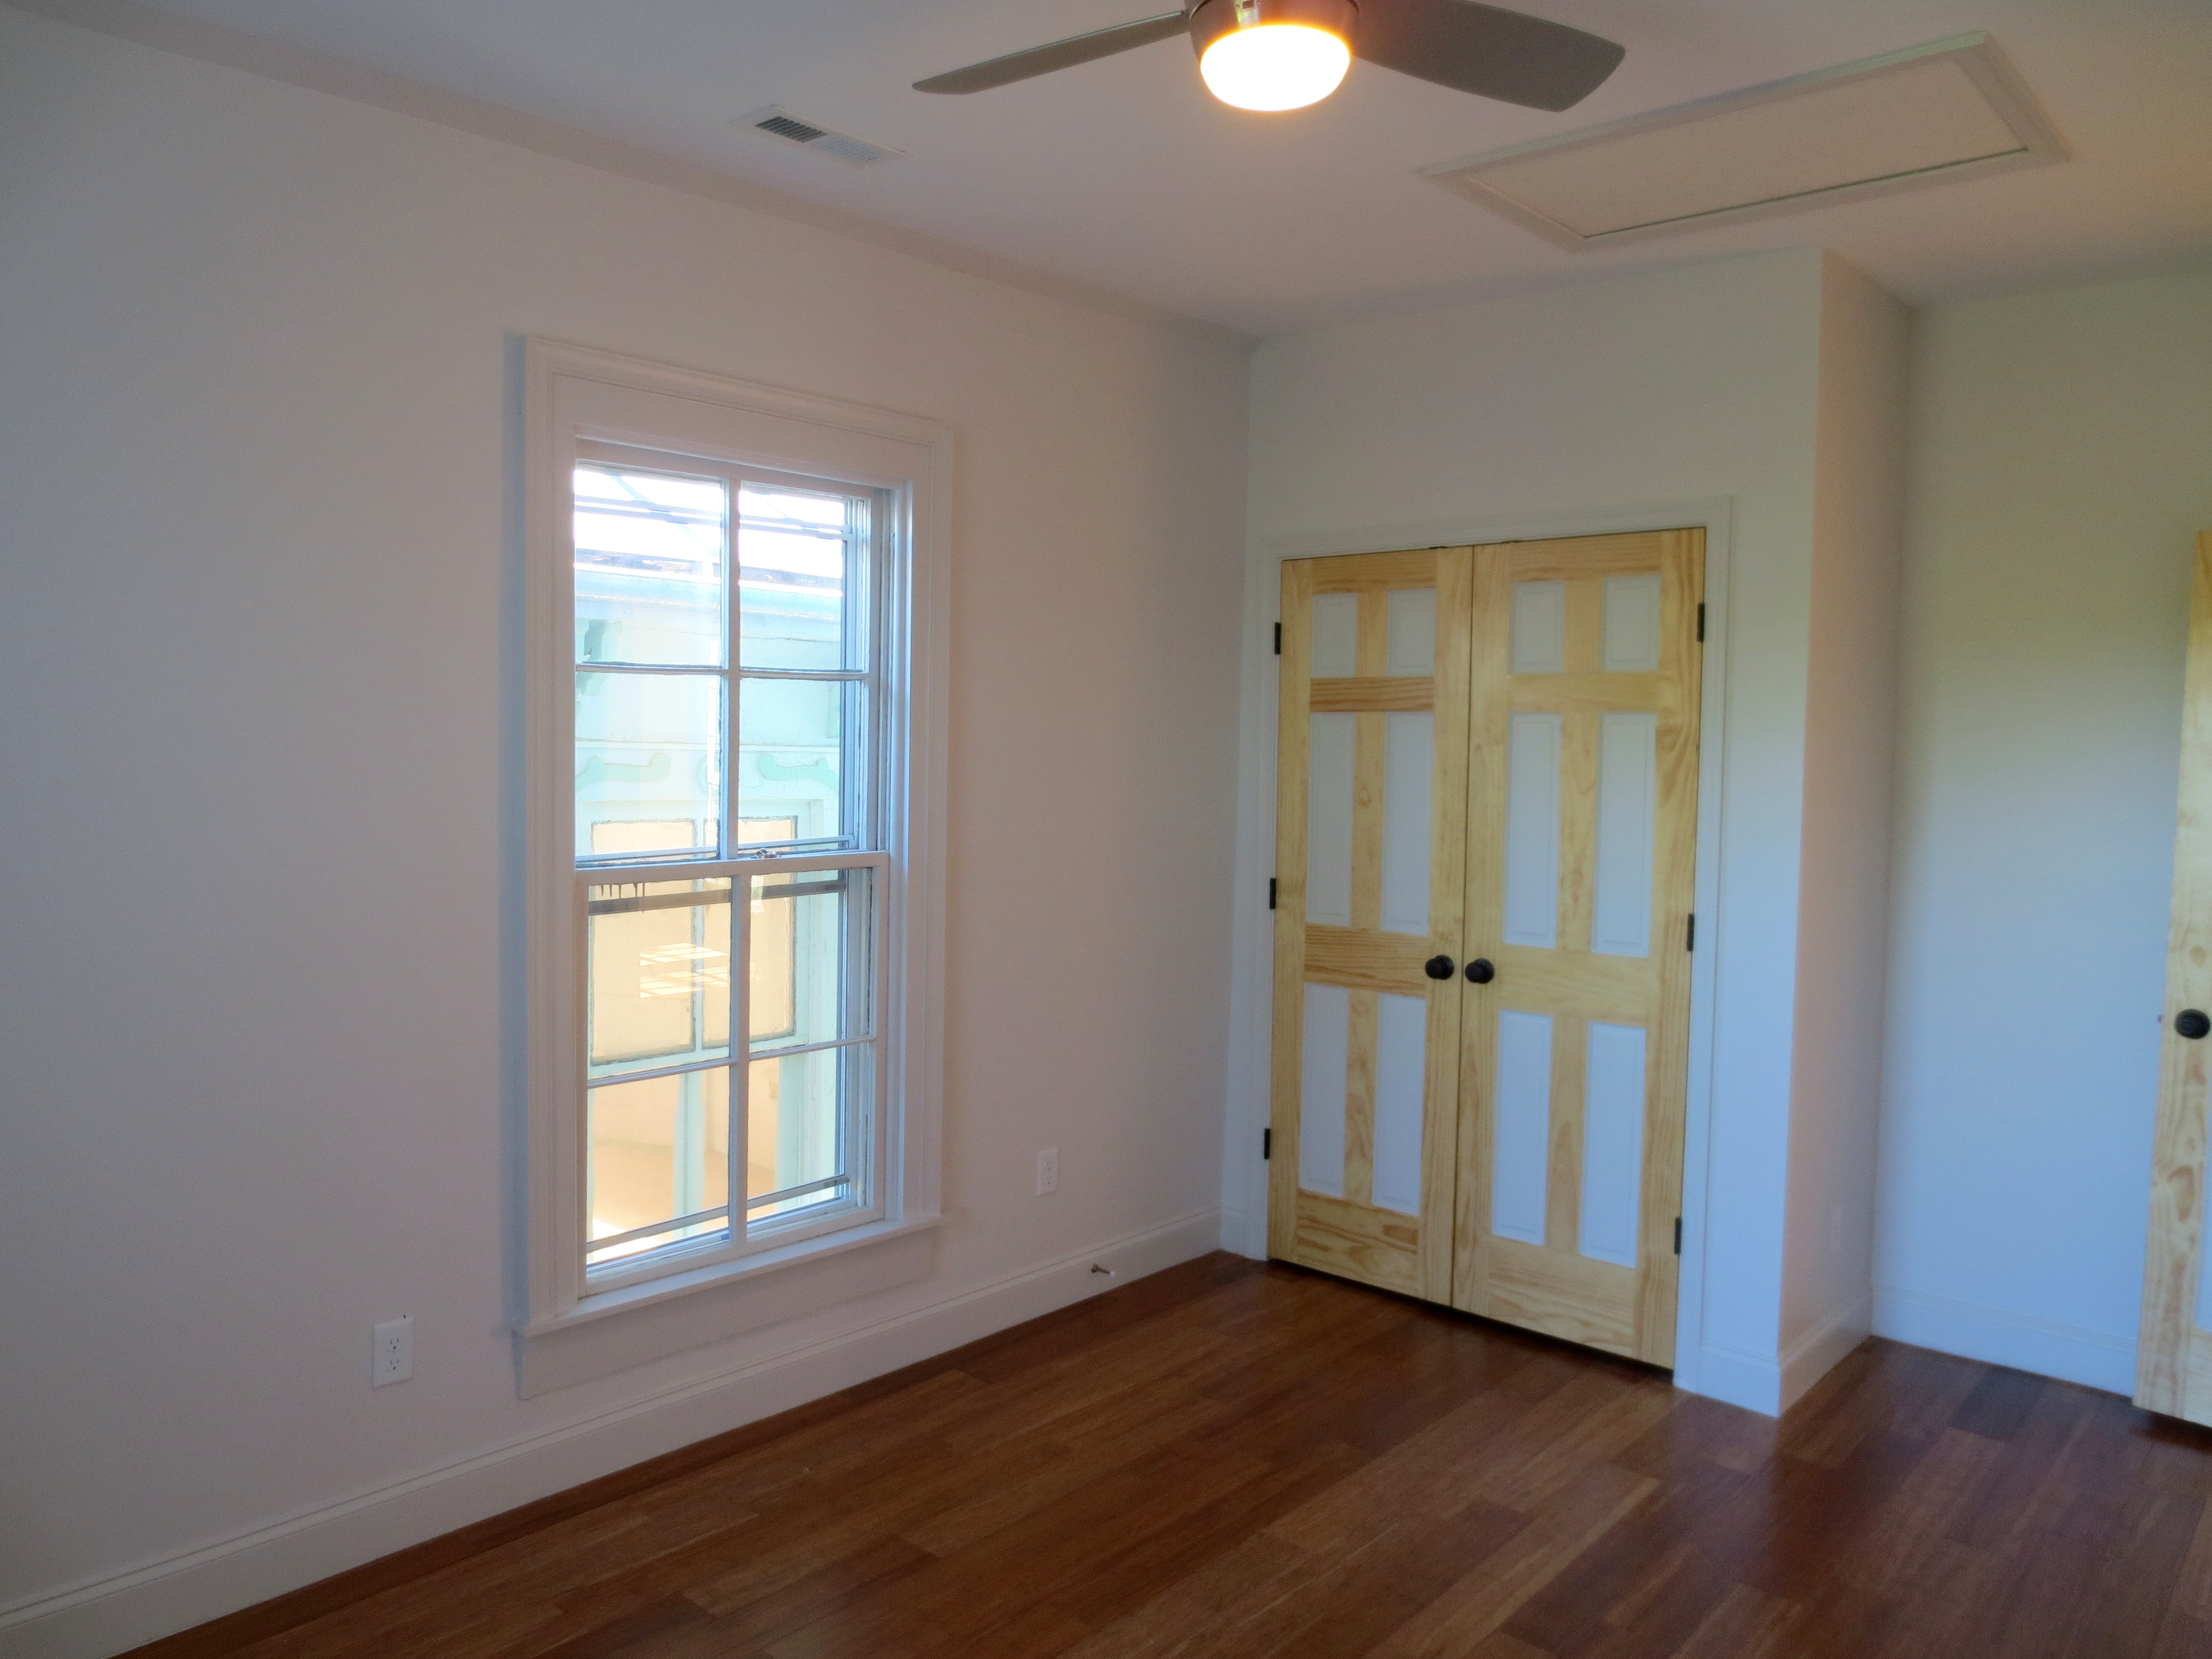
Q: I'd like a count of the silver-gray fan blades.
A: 2